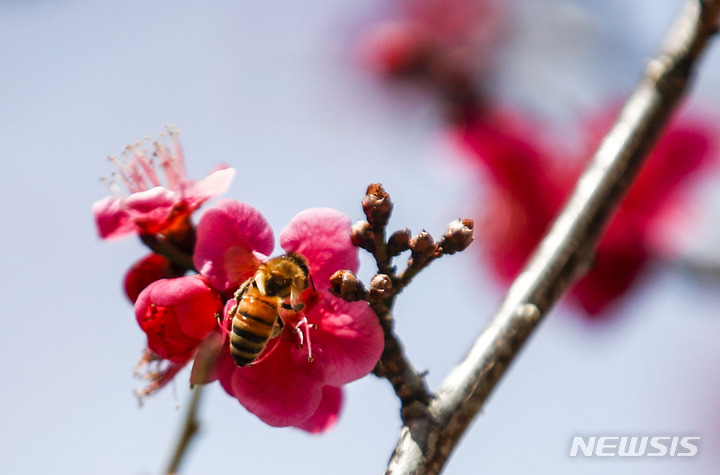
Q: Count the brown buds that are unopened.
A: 7